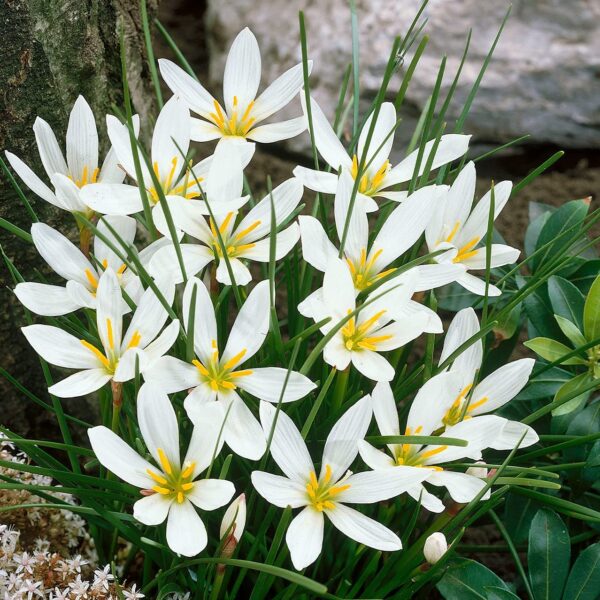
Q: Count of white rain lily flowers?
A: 15